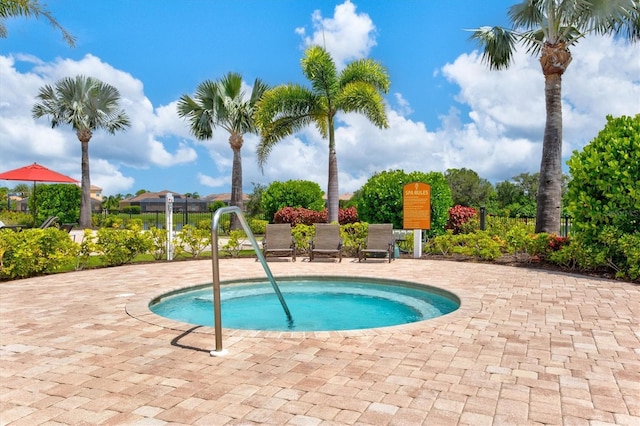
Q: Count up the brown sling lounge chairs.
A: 3